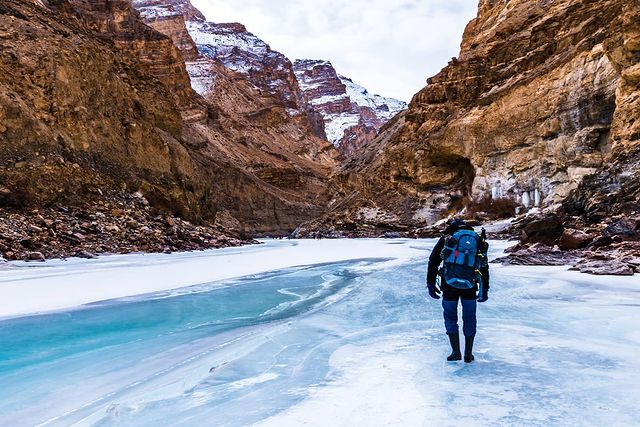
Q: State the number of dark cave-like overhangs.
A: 1